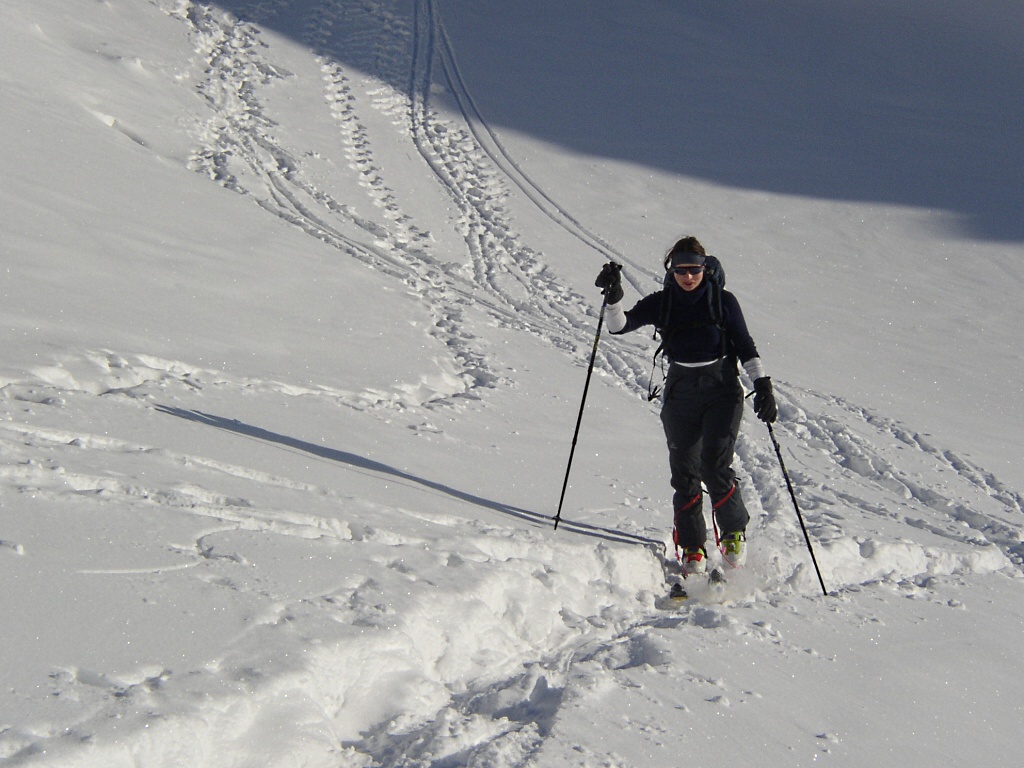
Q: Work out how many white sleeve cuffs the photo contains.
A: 2